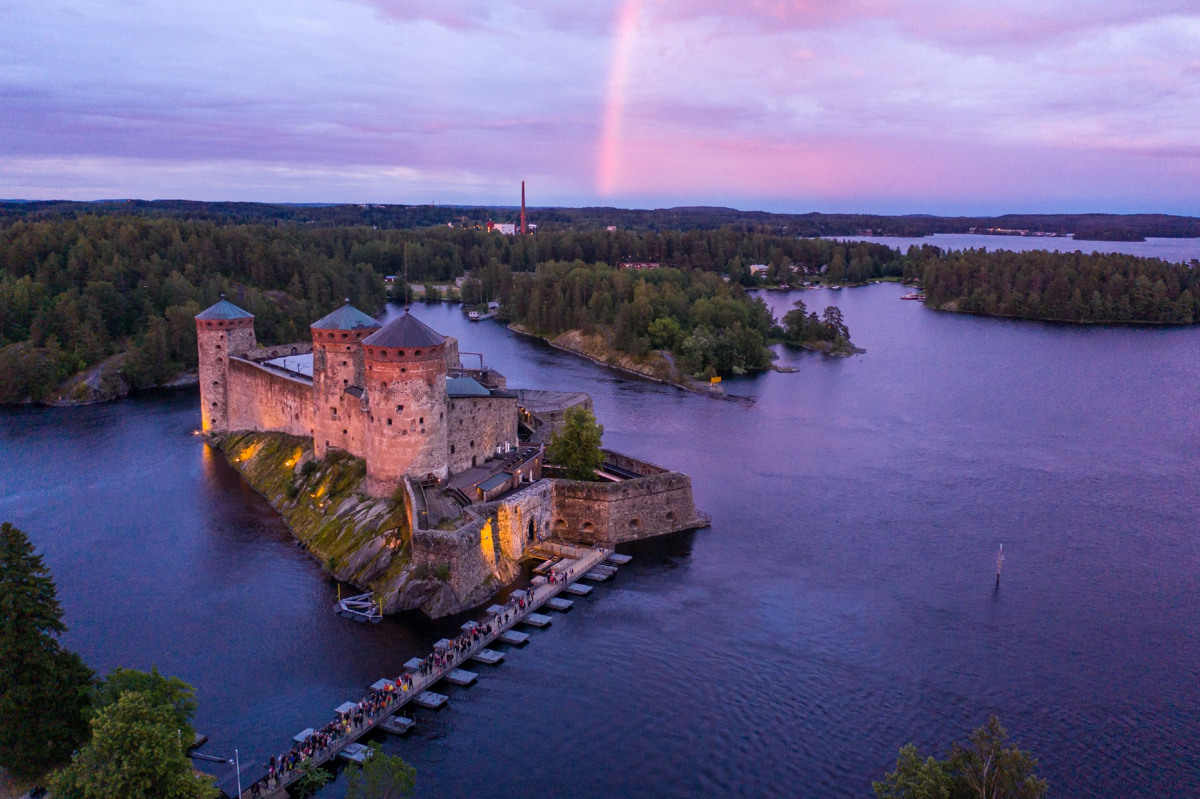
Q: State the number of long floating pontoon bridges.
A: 1